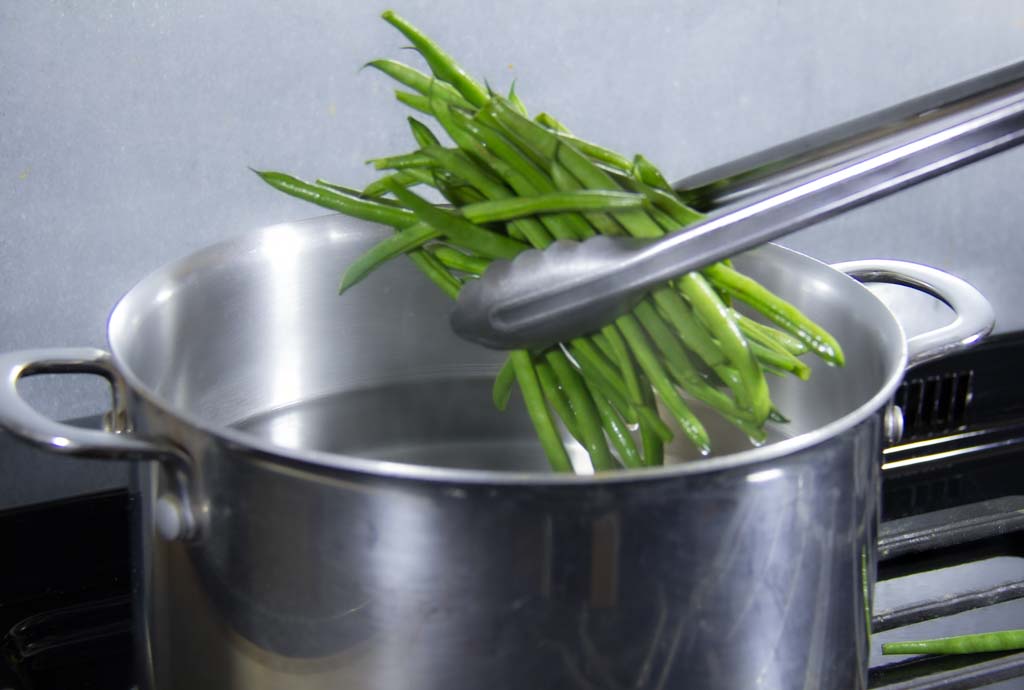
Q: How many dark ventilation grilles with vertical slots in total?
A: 1